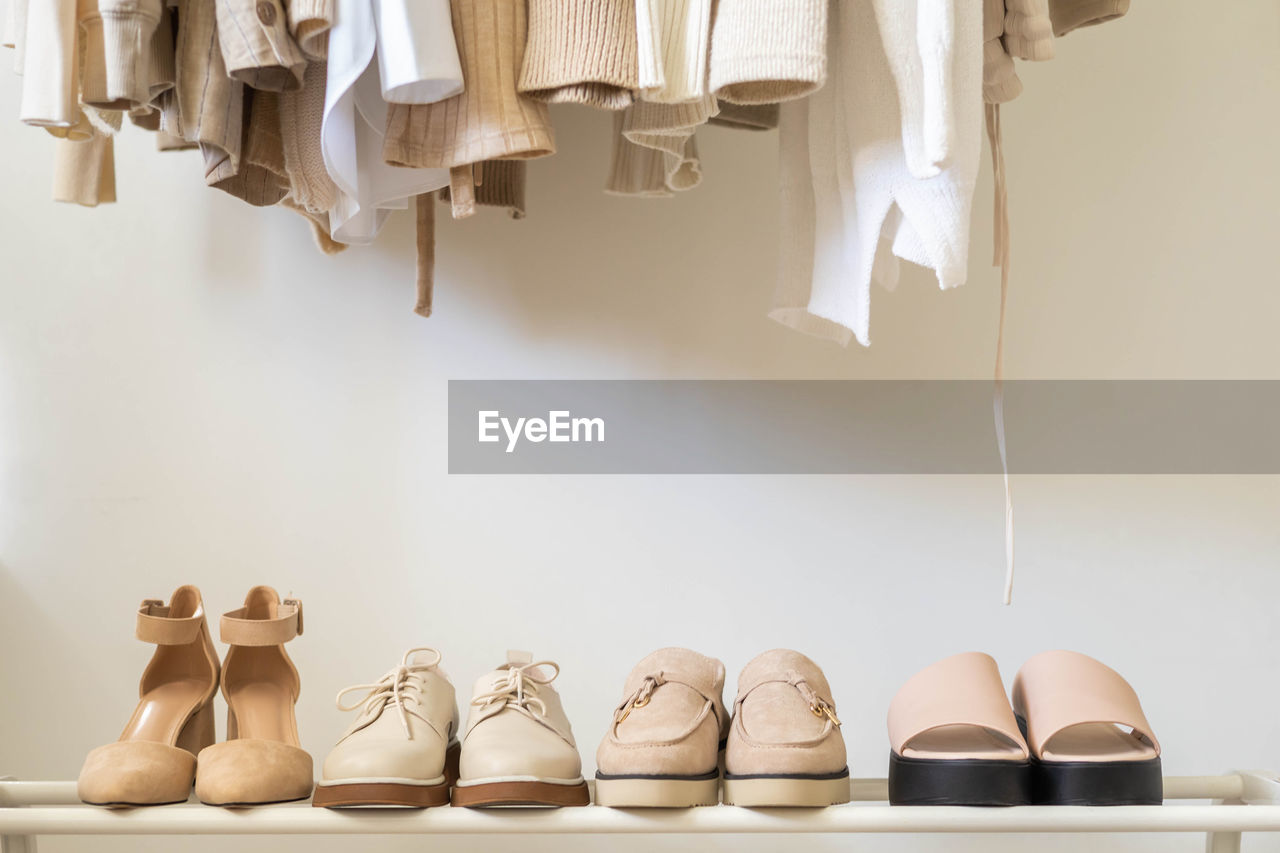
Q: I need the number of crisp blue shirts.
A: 0